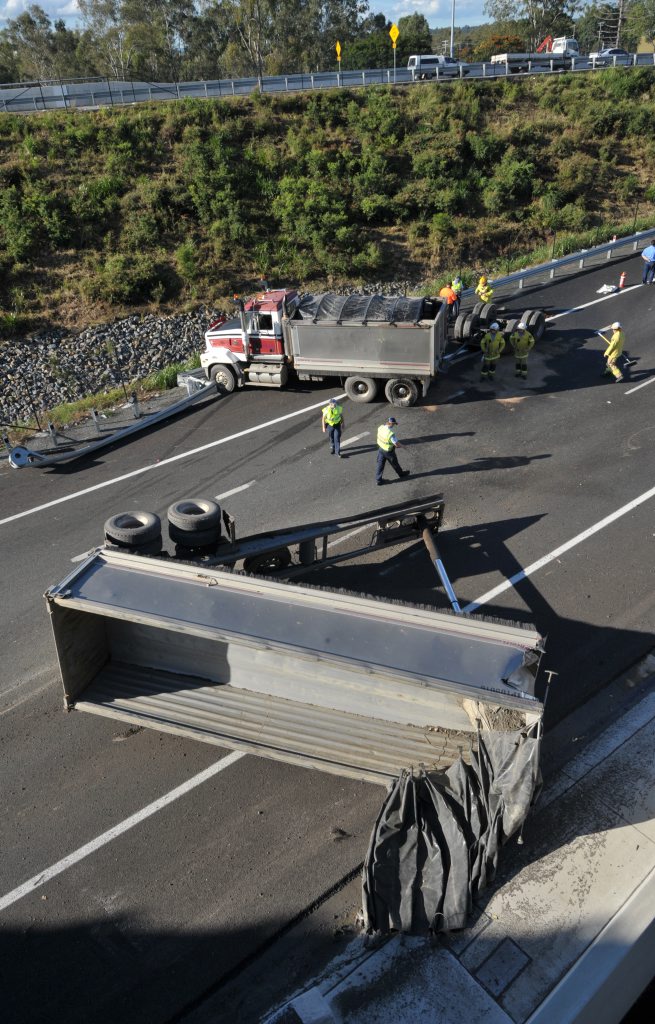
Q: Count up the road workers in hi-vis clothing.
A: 8